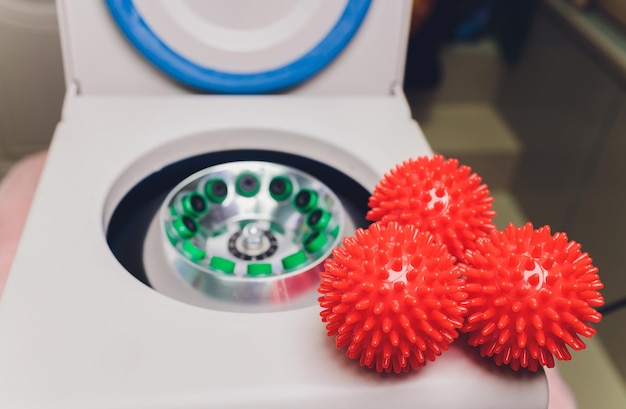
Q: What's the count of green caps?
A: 12